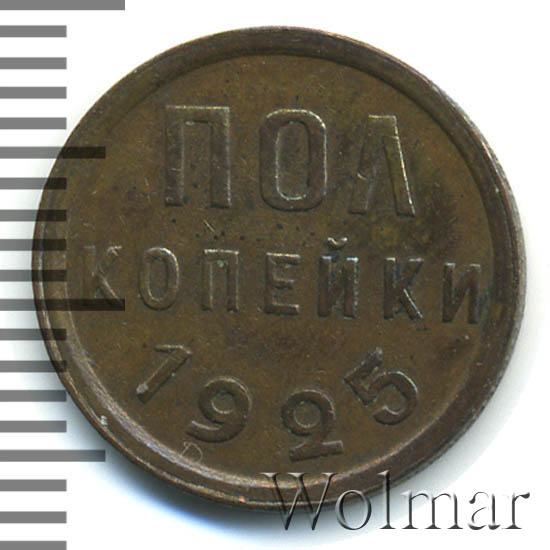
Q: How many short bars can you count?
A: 15